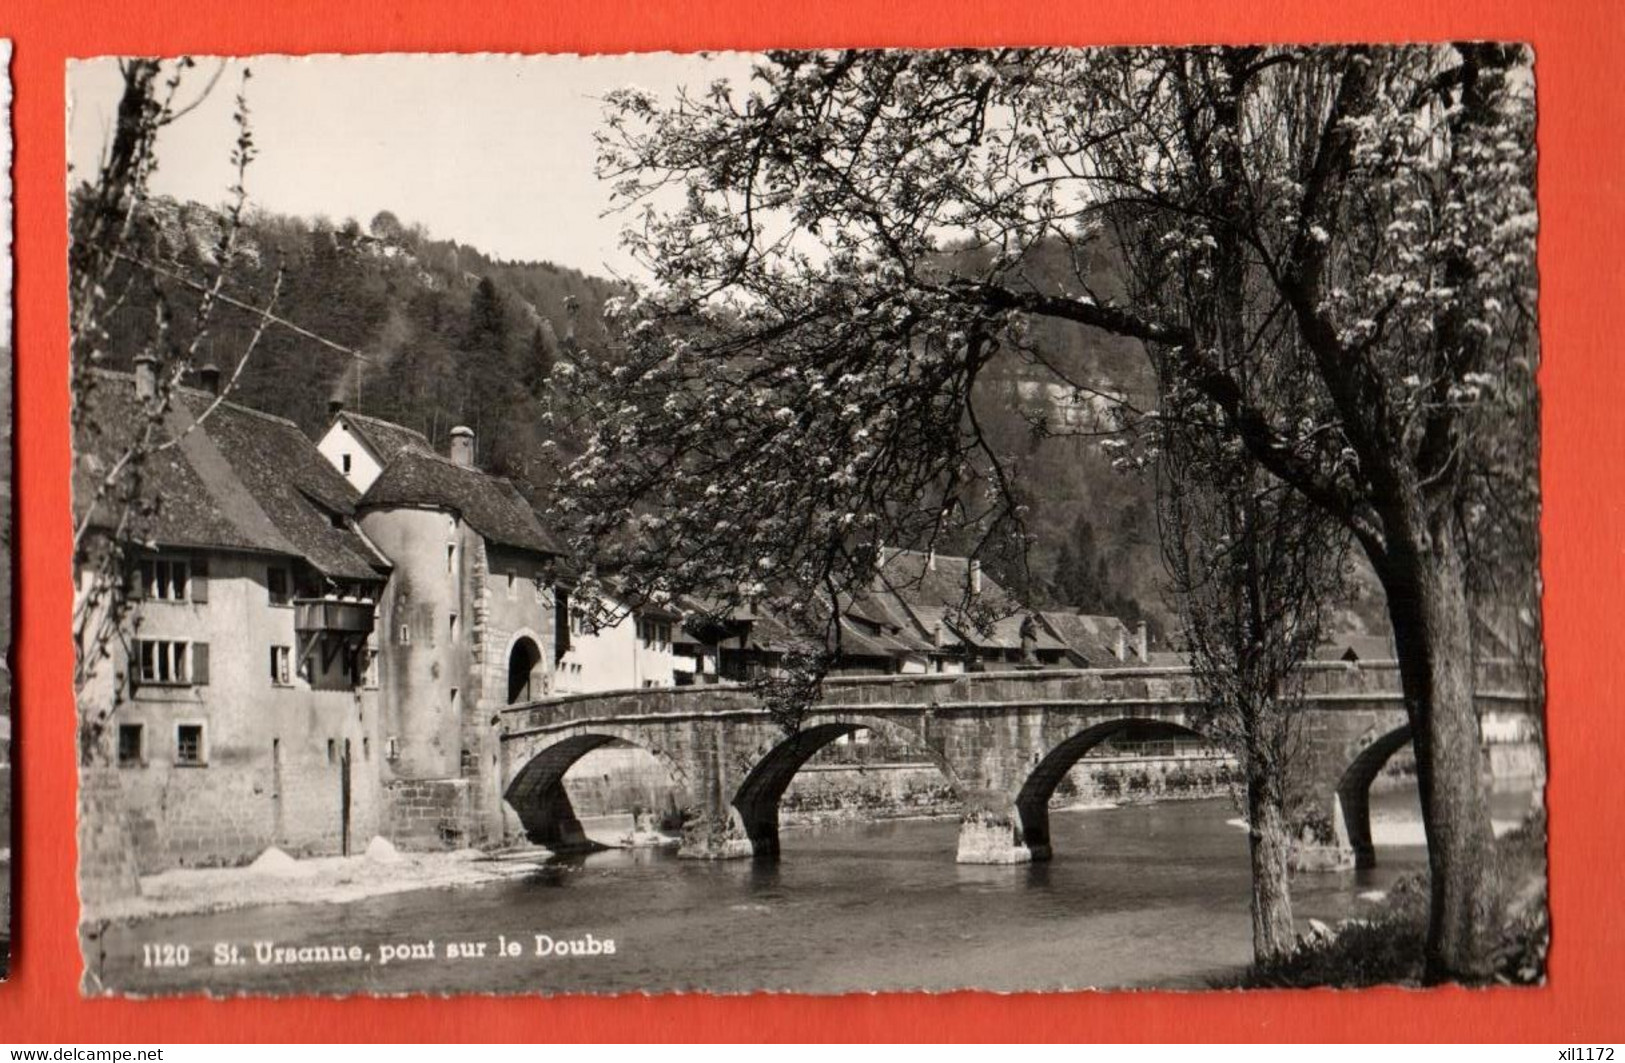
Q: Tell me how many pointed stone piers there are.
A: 3